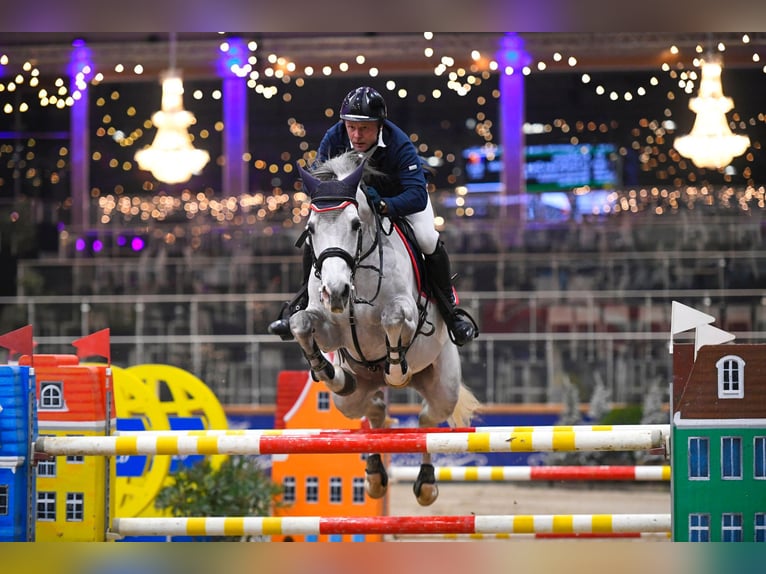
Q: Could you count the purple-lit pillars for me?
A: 3